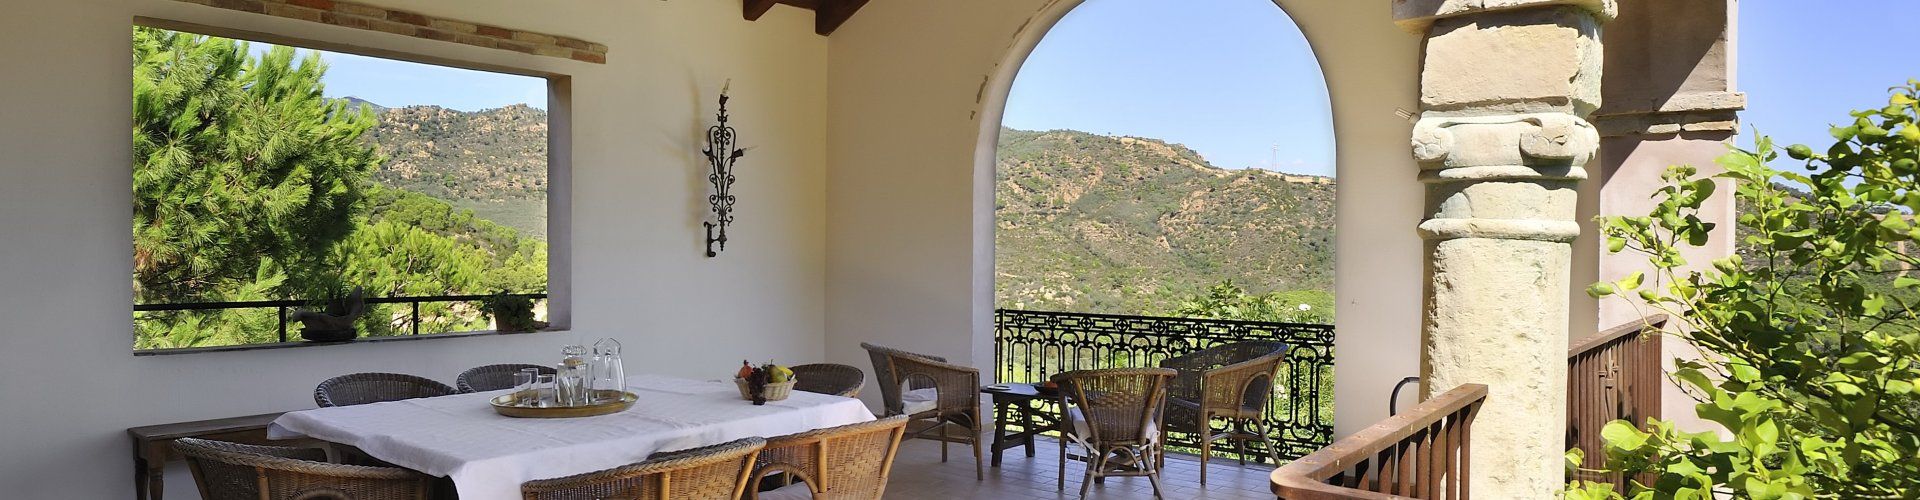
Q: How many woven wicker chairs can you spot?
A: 9